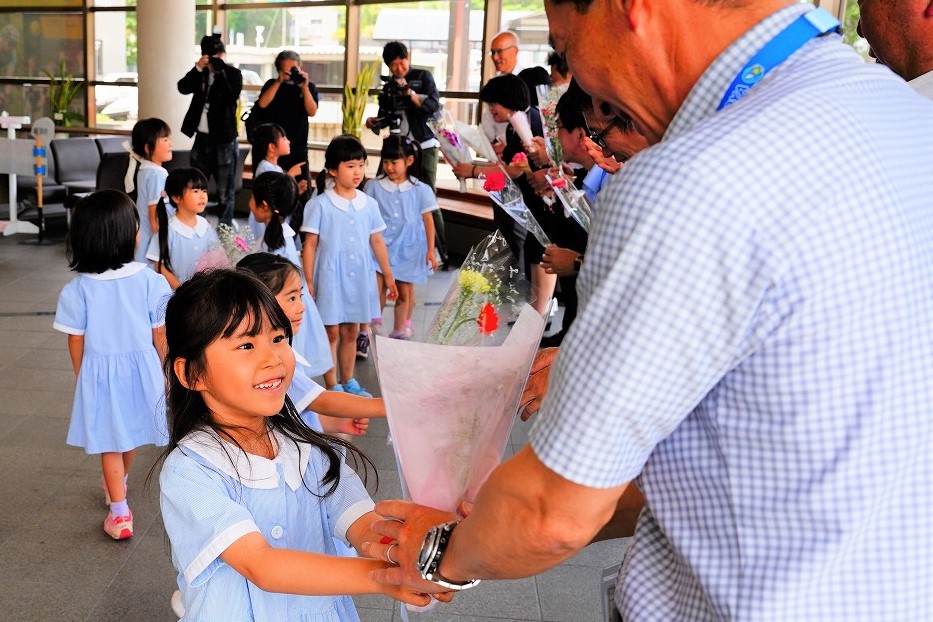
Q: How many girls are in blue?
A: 9